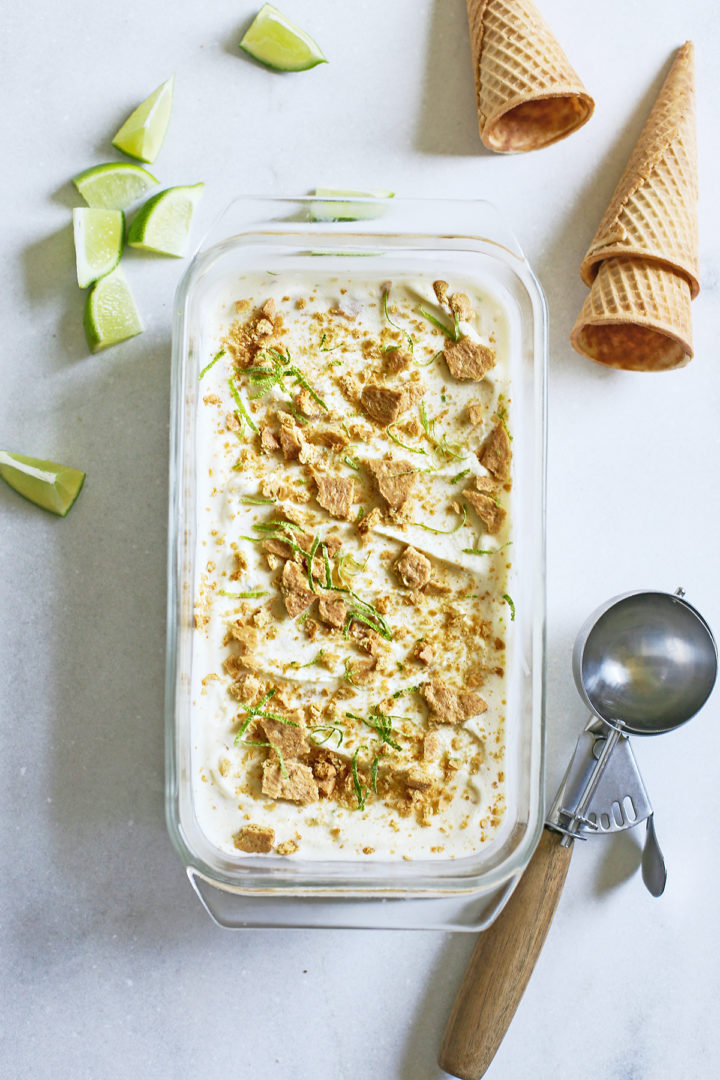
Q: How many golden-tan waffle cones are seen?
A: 3